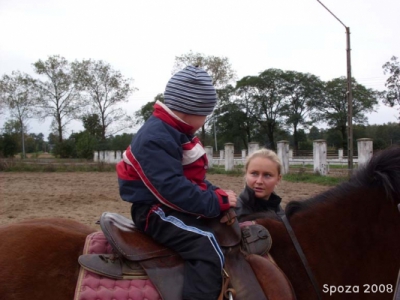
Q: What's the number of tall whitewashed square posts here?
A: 6